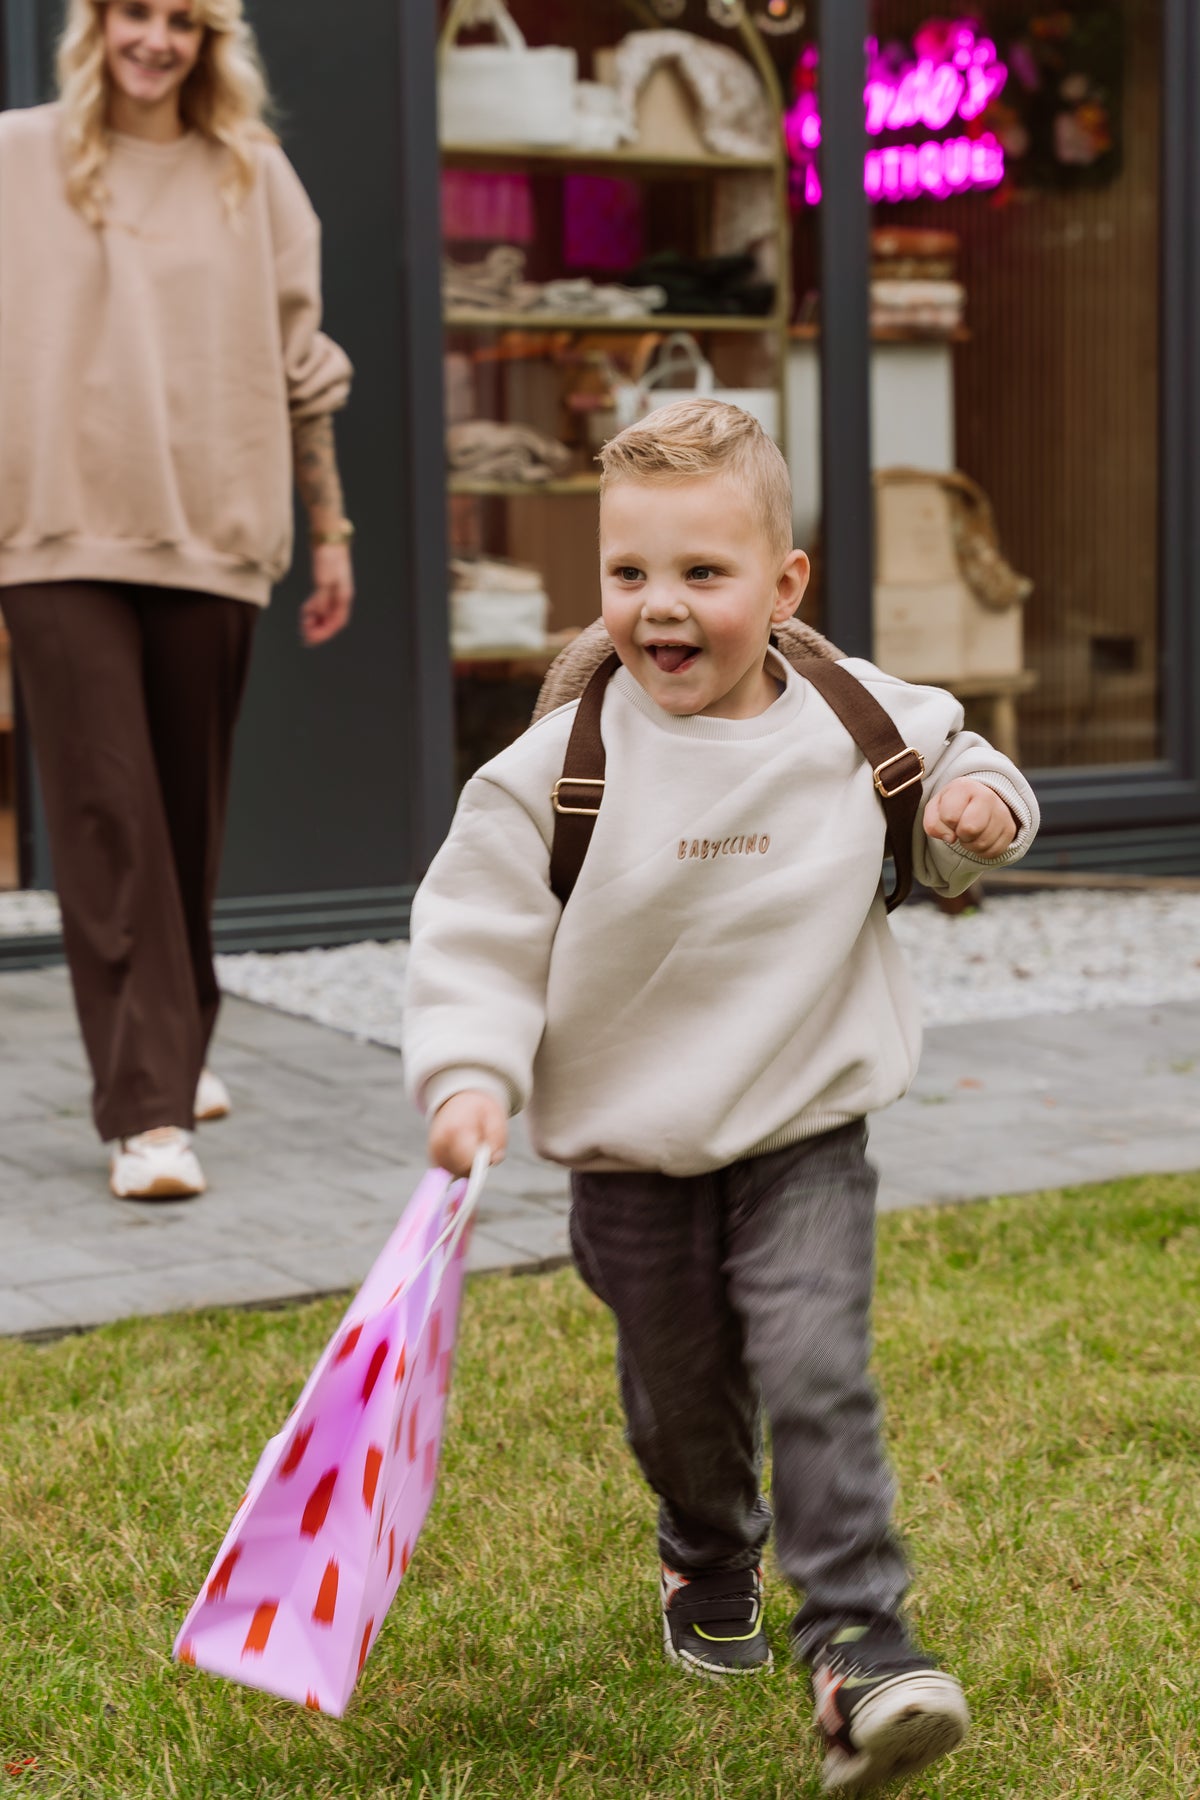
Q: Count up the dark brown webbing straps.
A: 2